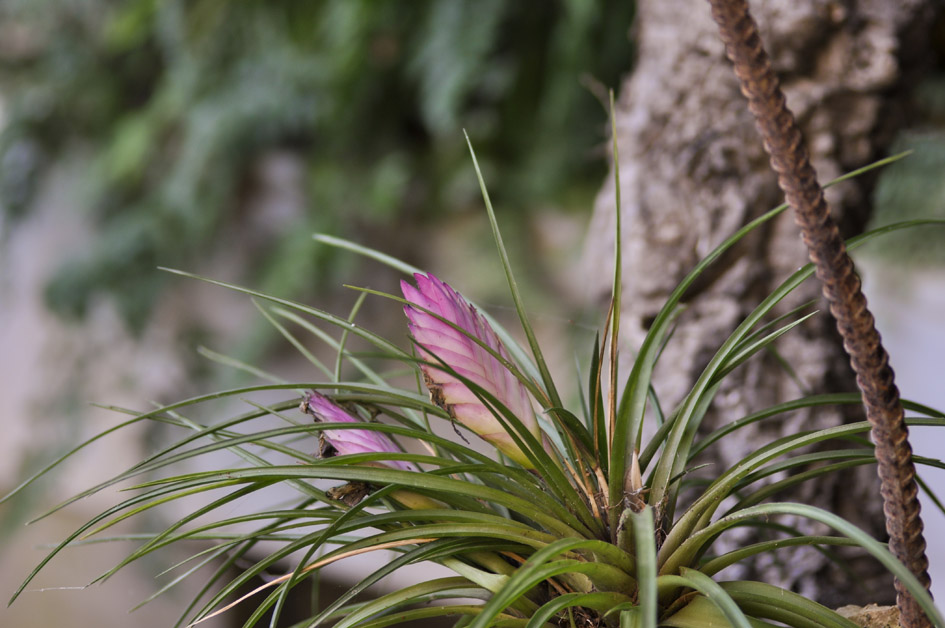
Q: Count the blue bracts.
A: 0